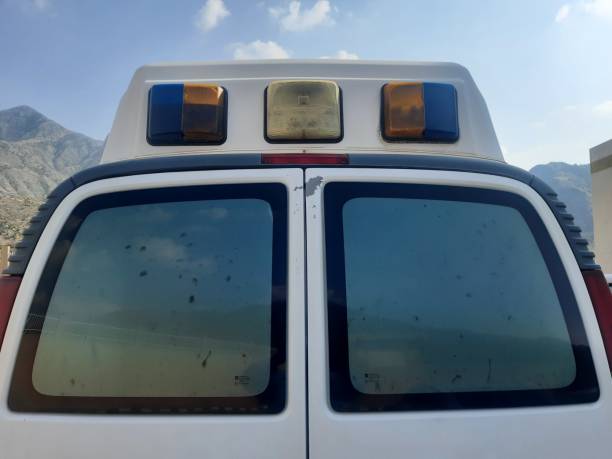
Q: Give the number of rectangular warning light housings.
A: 3